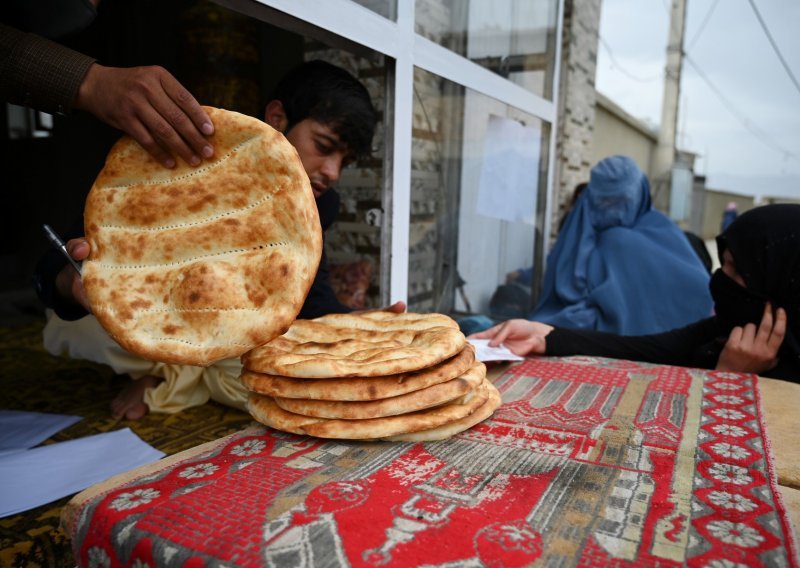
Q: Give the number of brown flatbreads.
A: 6